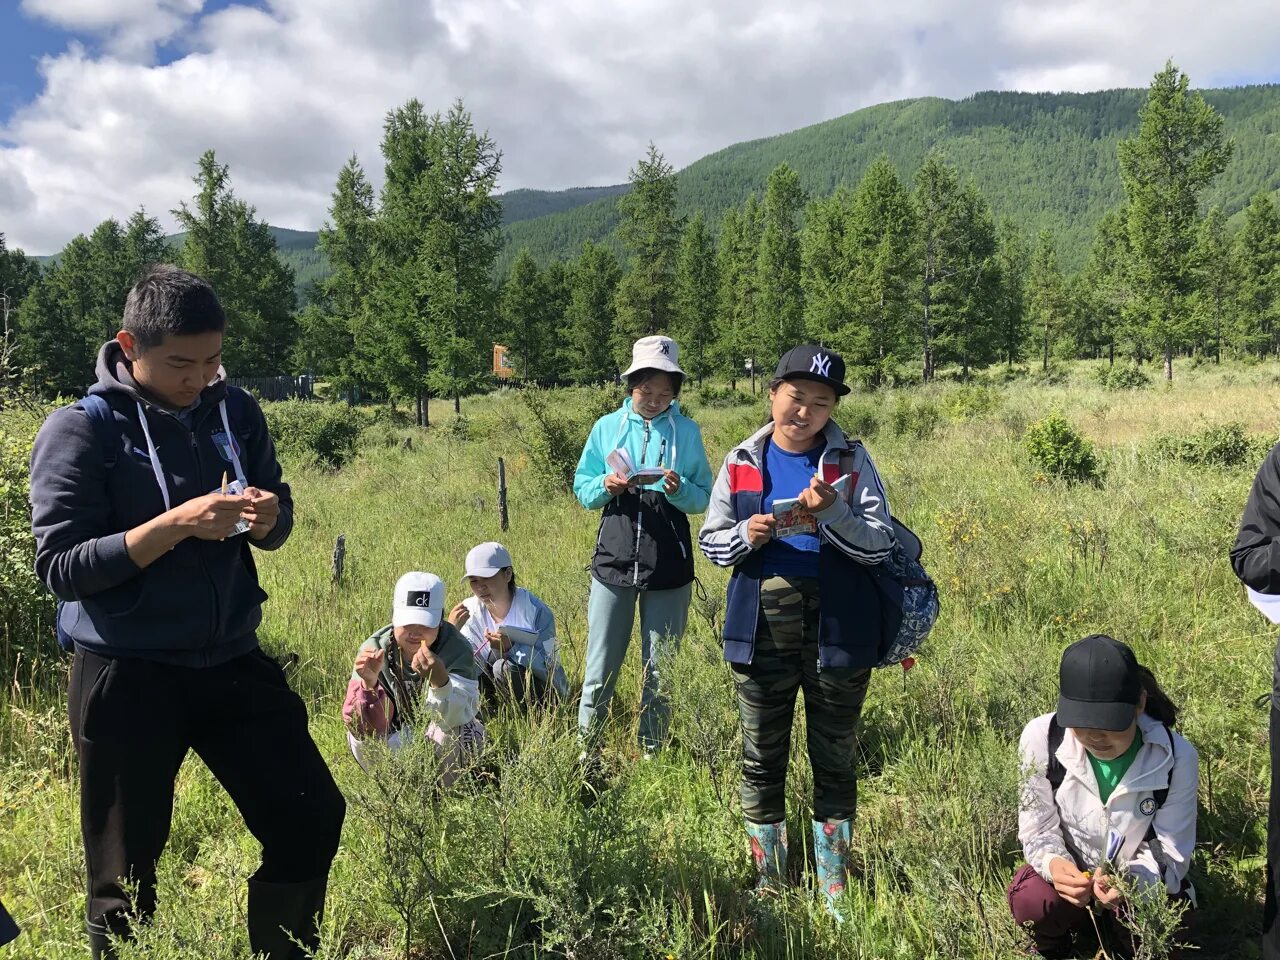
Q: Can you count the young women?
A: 5